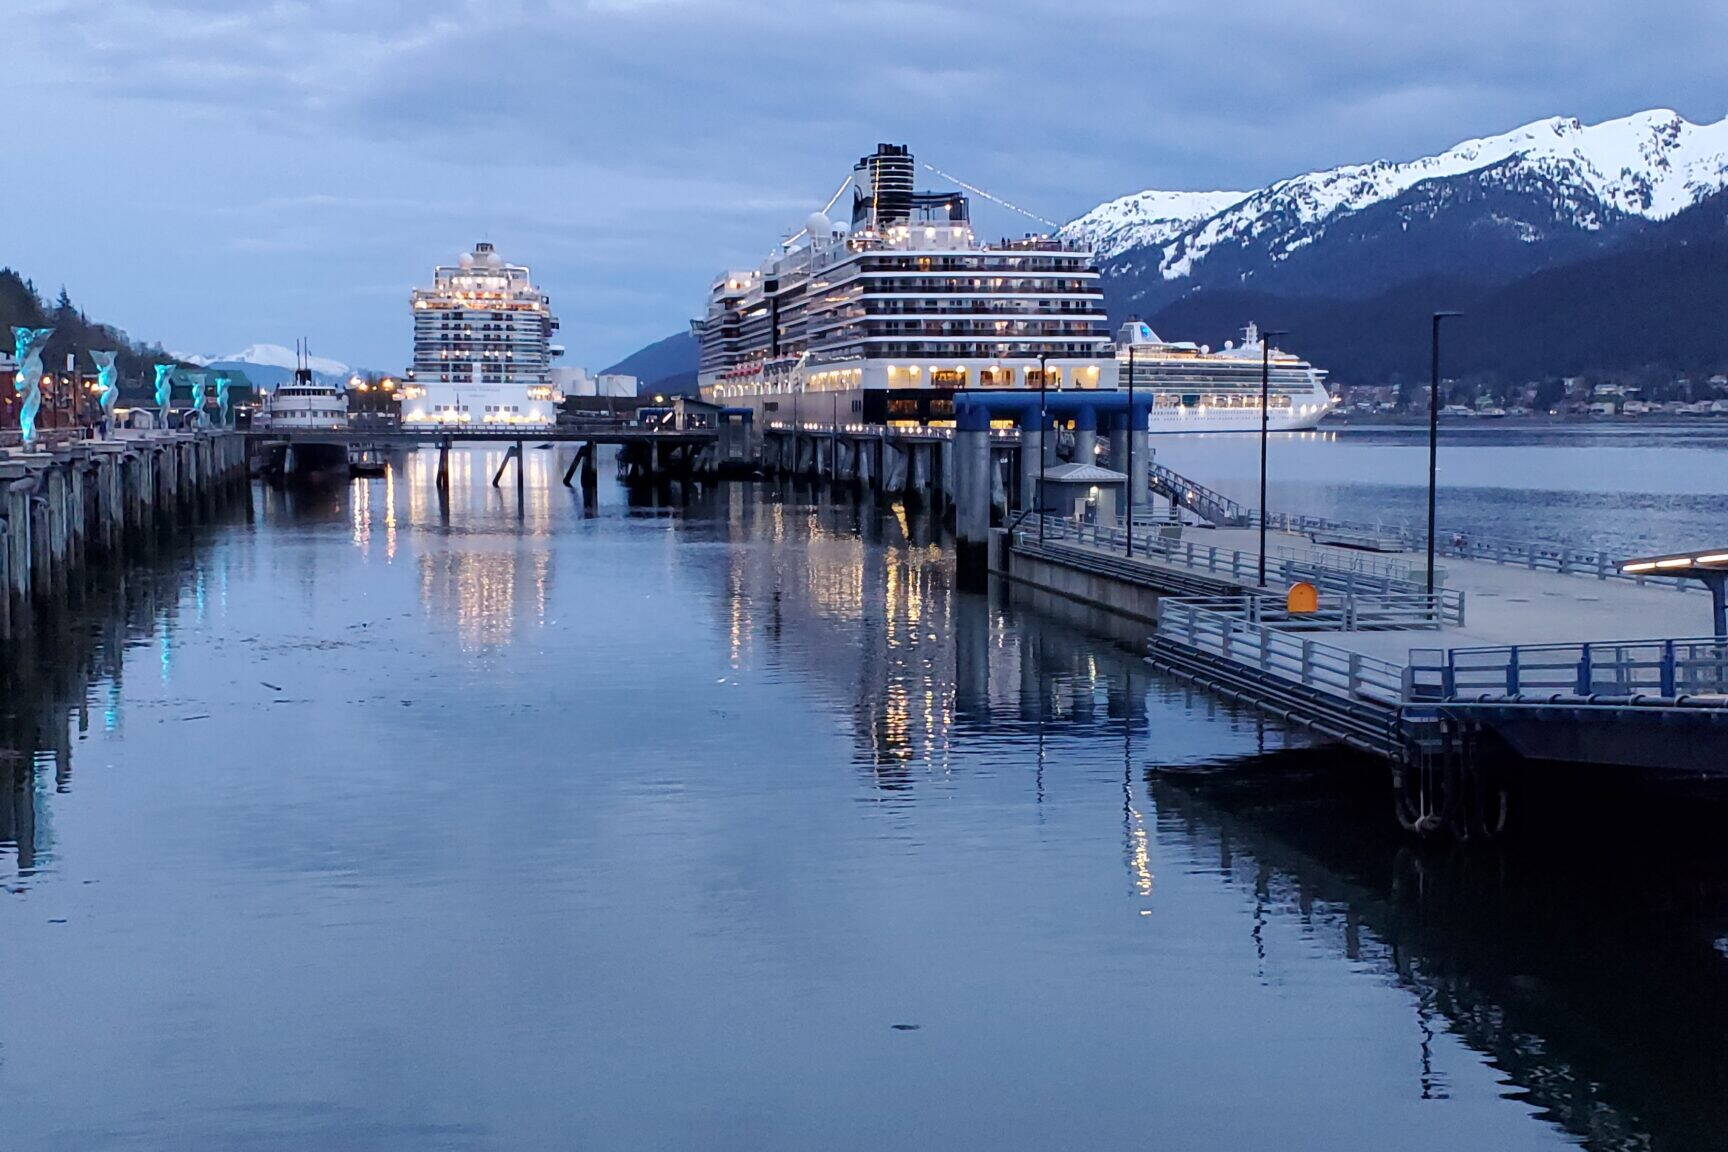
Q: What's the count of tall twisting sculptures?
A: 5